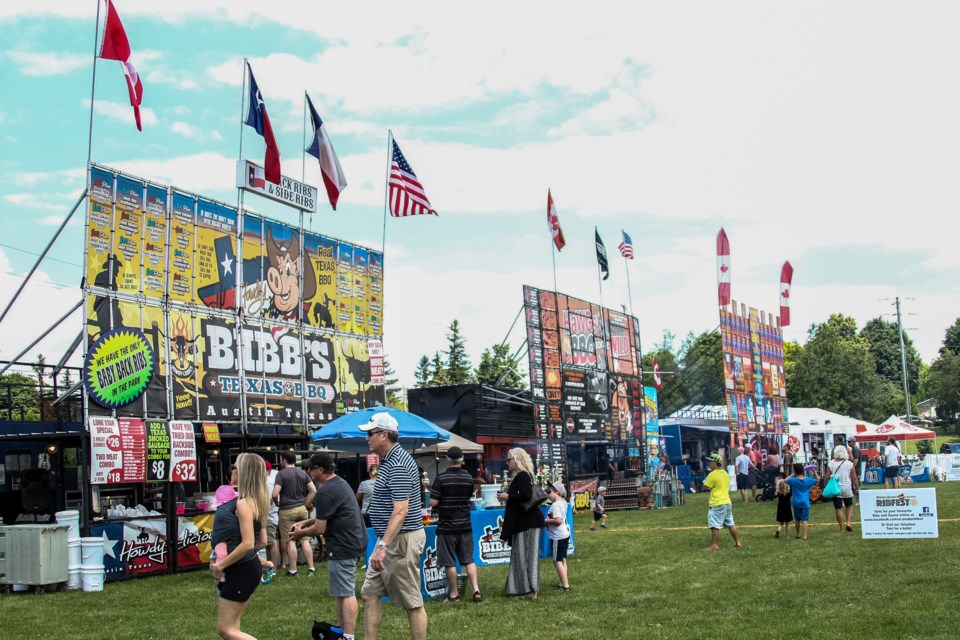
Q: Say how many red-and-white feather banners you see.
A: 2